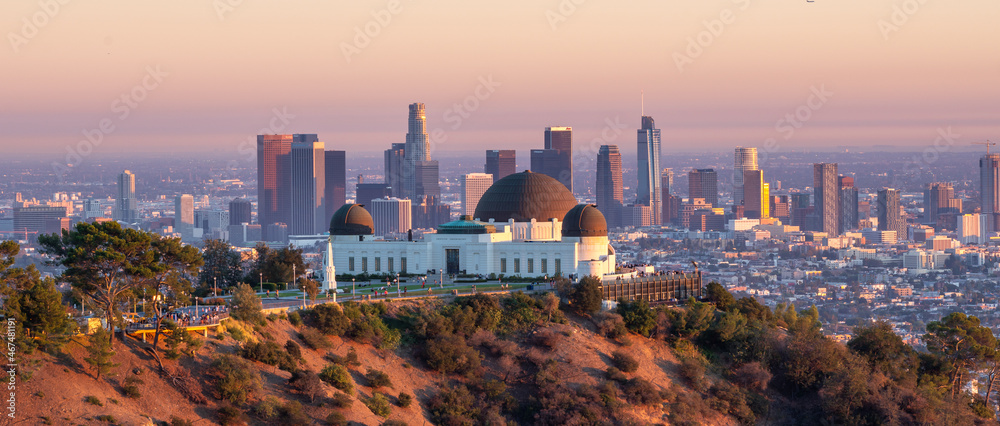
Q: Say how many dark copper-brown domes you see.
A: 3